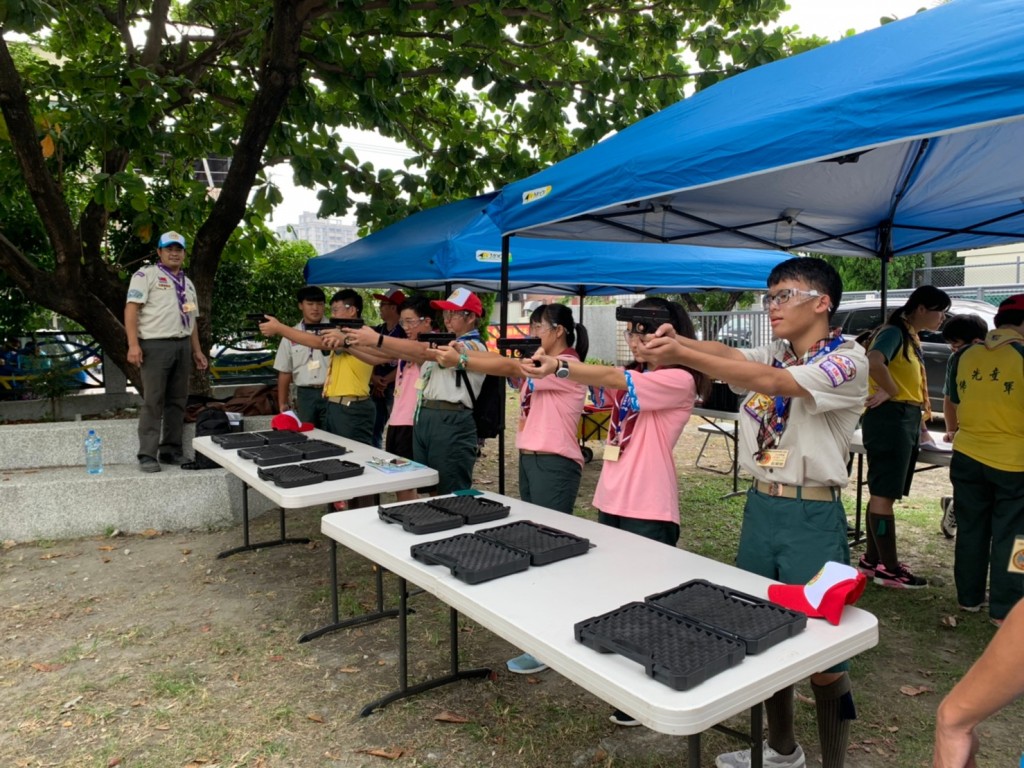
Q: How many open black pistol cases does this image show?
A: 6